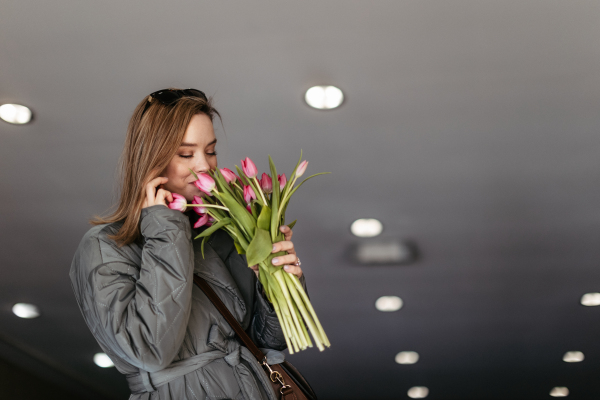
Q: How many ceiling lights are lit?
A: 11